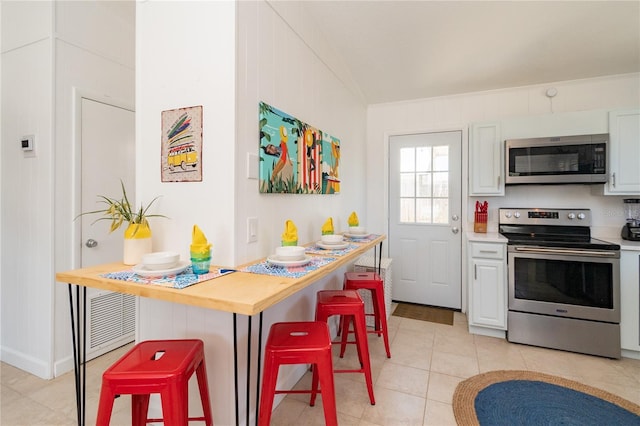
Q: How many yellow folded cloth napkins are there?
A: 4